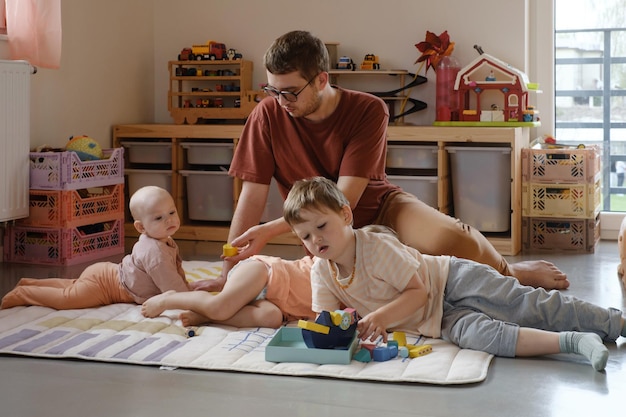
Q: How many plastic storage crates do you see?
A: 6